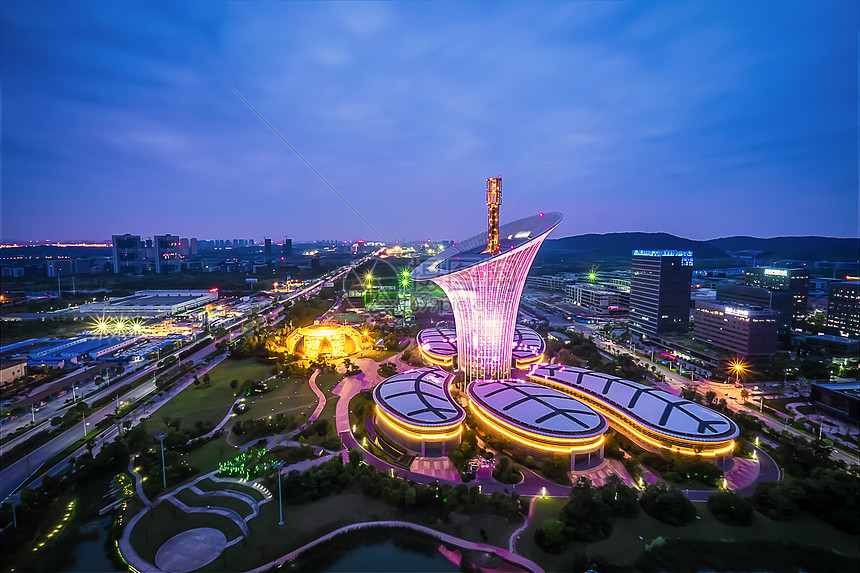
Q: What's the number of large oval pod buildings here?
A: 5